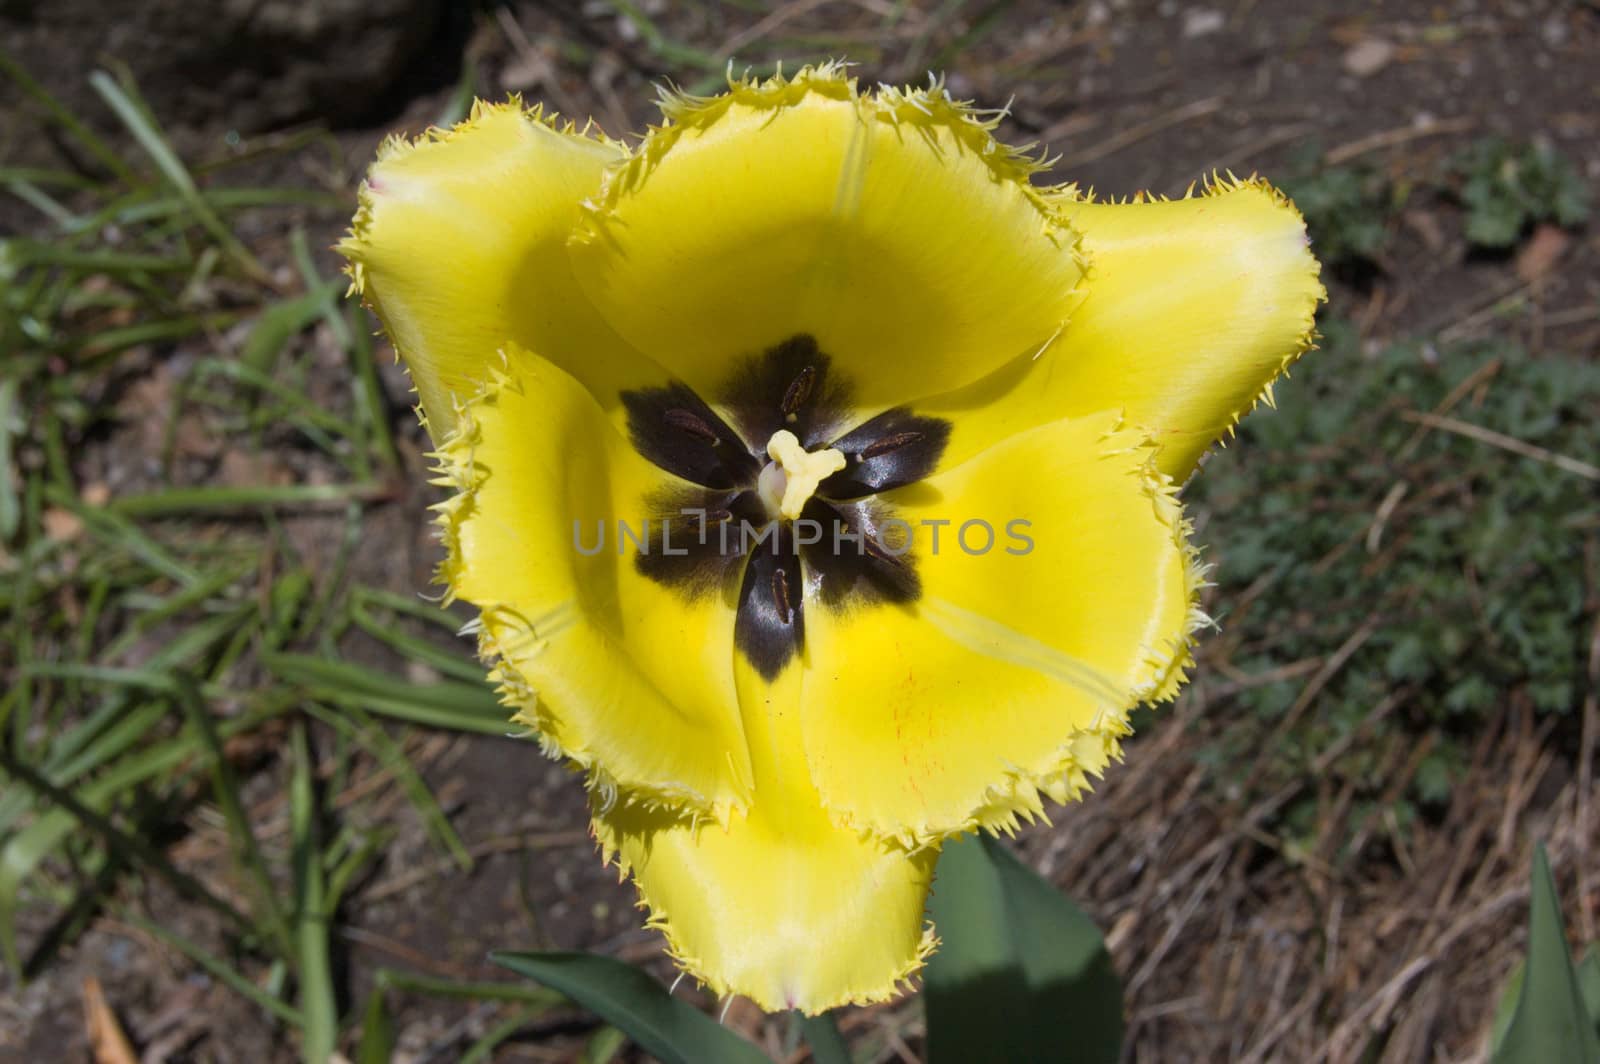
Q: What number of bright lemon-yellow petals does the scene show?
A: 6